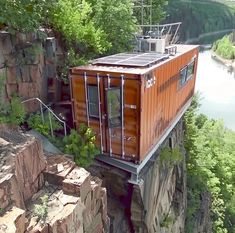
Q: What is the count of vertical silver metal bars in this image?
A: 4